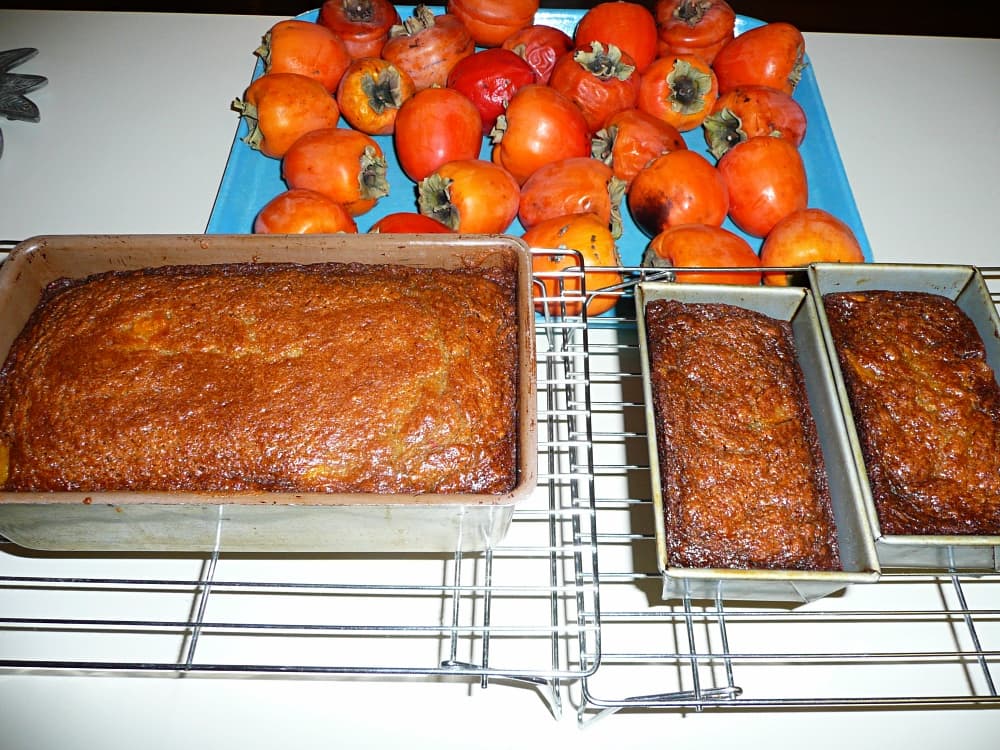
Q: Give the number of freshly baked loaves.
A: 3